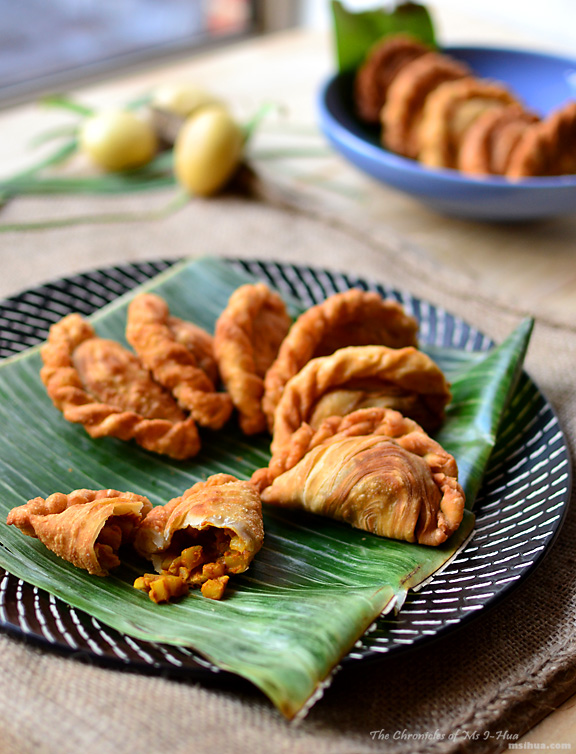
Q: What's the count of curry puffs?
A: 12